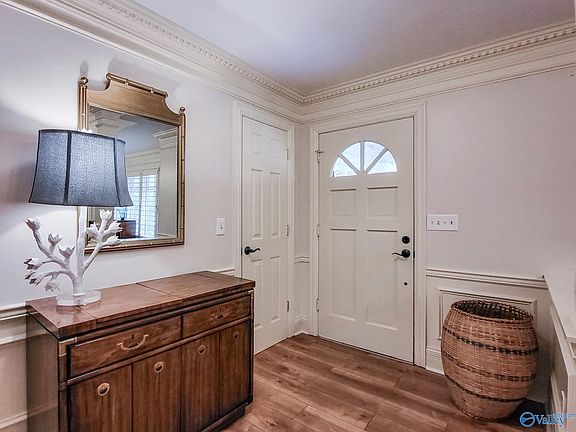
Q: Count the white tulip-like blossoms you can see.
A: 10